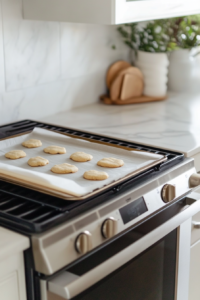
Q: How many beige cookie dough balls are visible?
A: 8